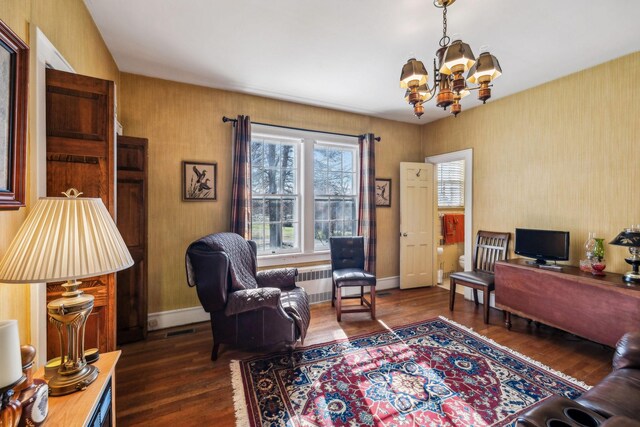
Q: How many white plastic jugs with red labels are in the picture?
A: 0